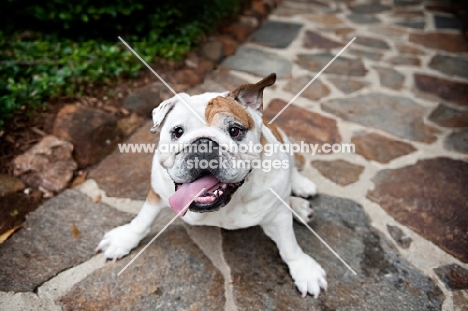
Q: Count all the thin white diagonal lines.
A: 4